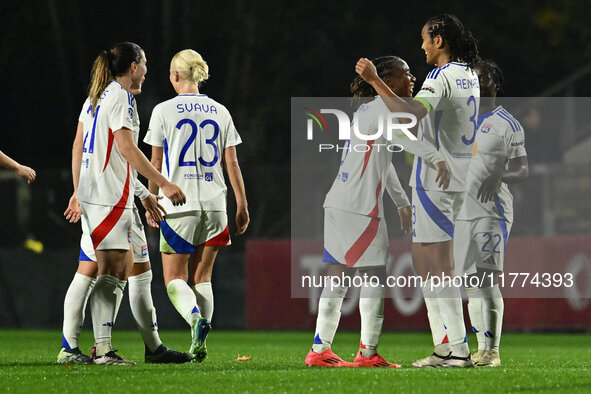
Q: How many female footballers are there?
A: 6